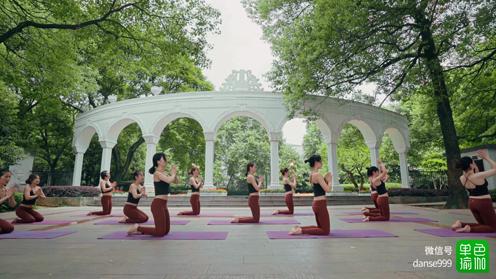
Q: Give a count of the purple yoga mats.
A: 12